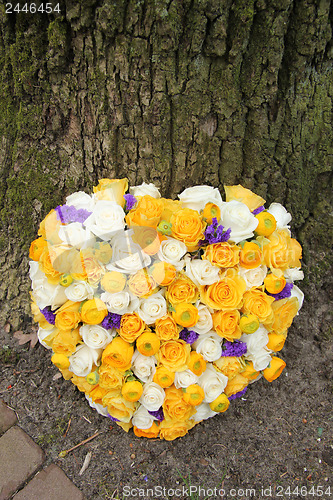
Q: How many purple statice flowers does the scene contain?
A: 12